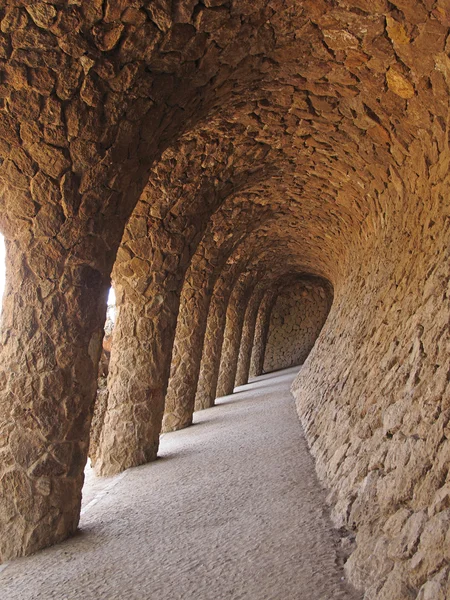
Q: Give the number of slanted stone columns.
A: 7